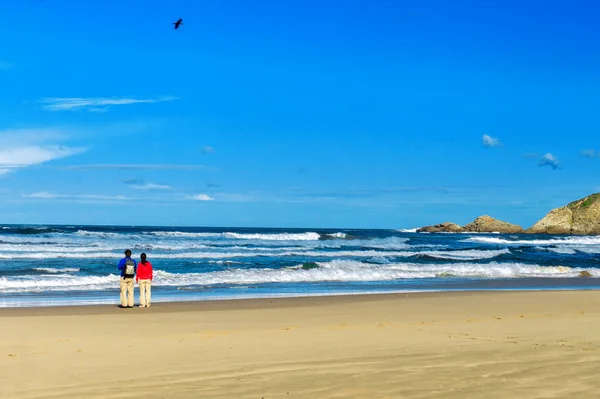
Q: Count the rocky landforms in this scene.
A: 3